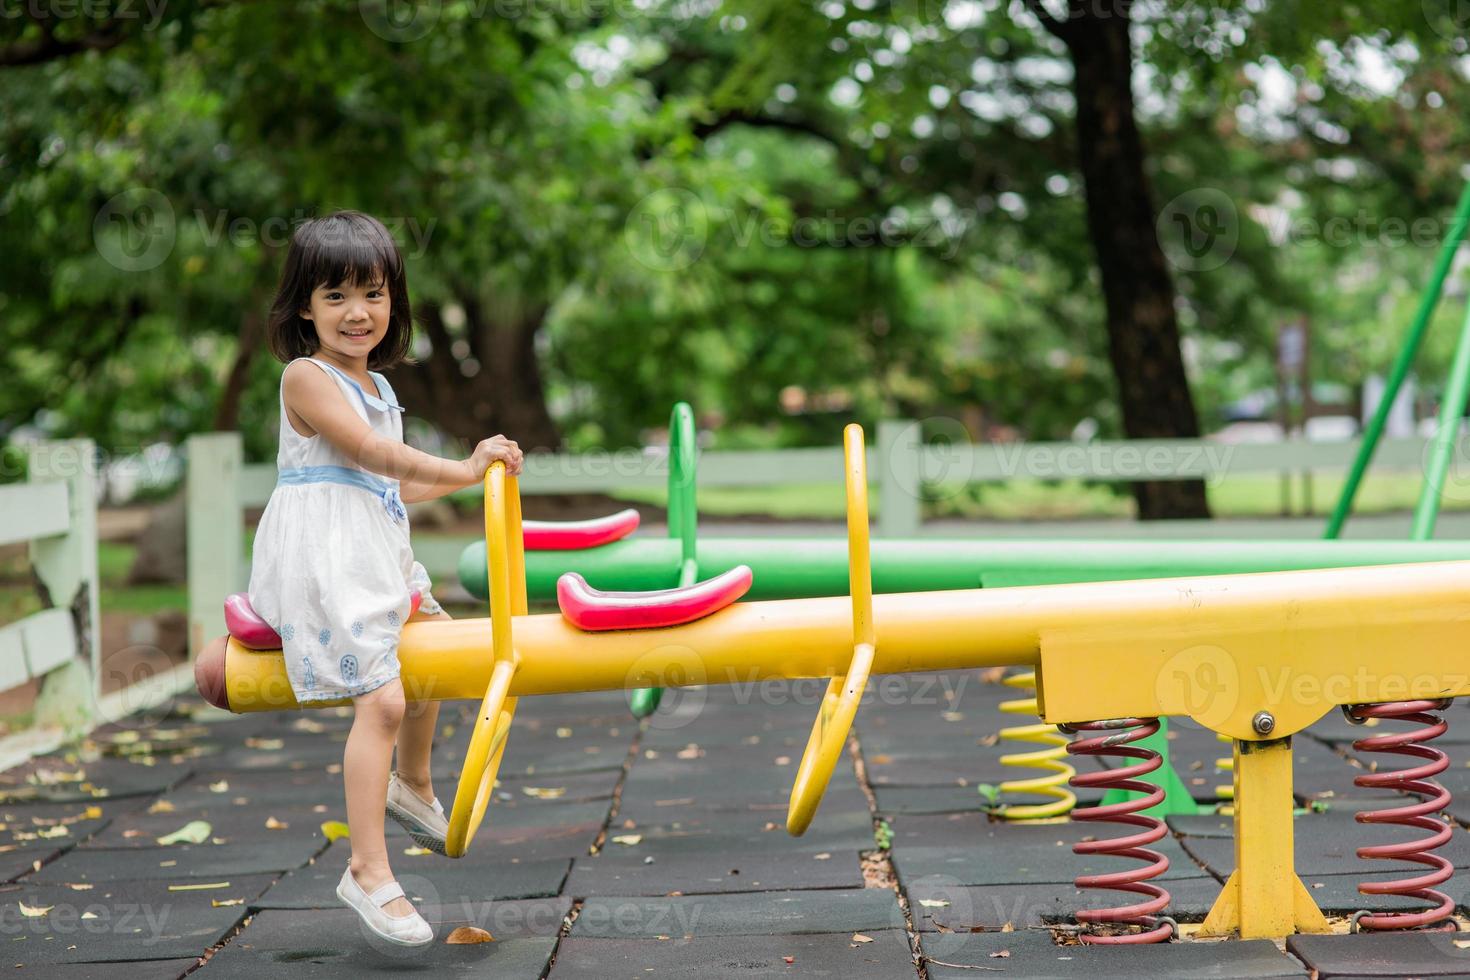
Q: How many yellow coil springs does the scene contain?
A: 2